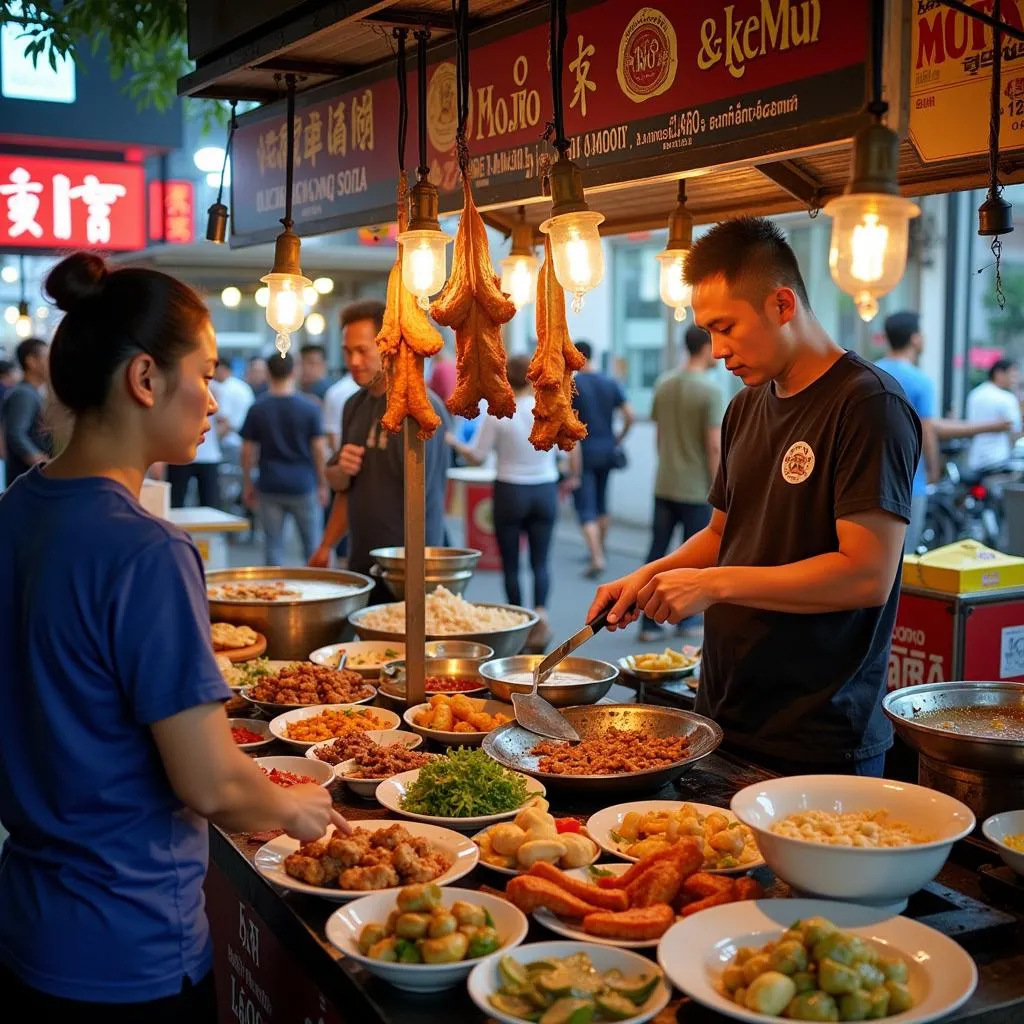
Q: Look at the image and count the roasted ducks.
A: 3